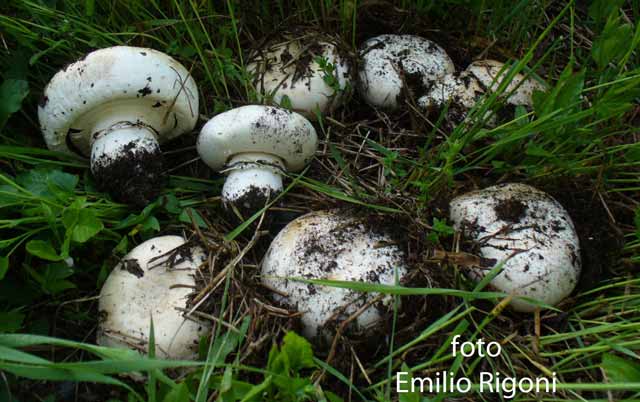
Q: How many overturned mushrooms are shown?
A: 2